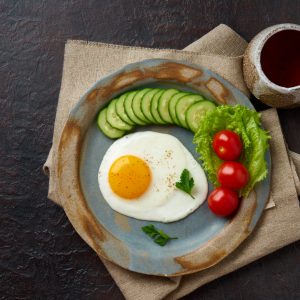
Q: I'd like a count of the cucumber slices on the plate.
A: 11